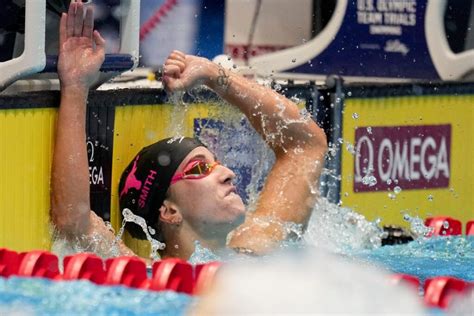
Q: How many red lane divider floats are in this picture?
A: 10